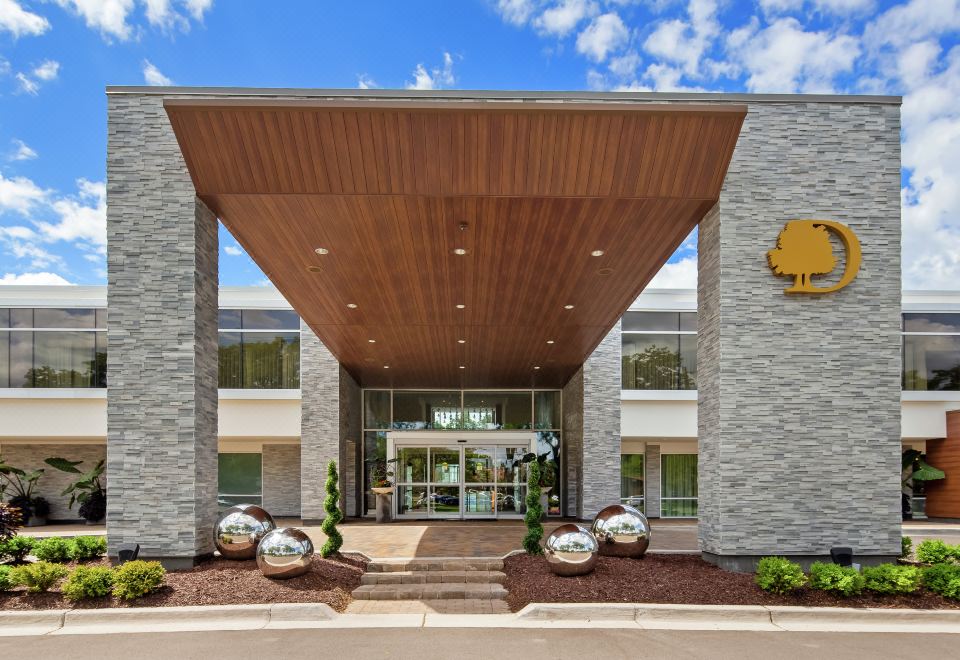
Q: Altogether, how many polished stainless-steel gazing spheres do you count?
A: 4